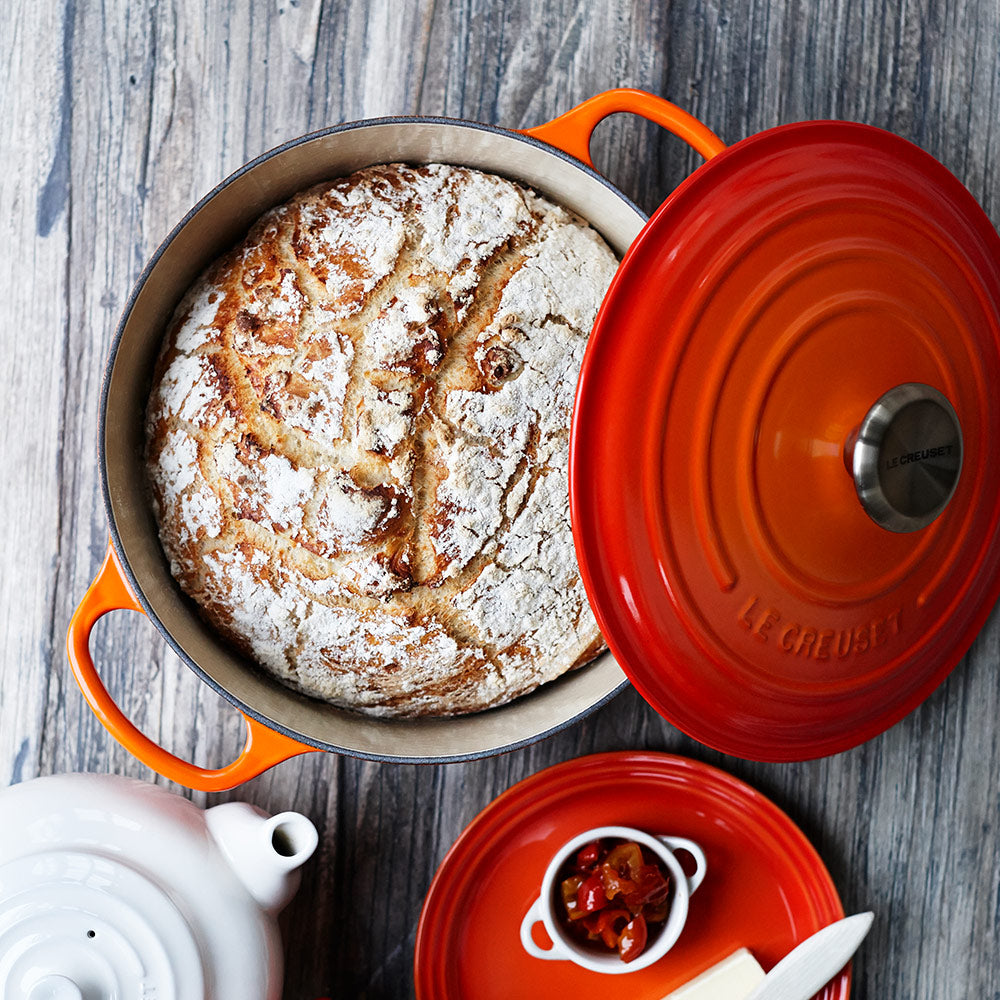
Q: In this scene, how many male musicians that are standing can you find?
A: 0